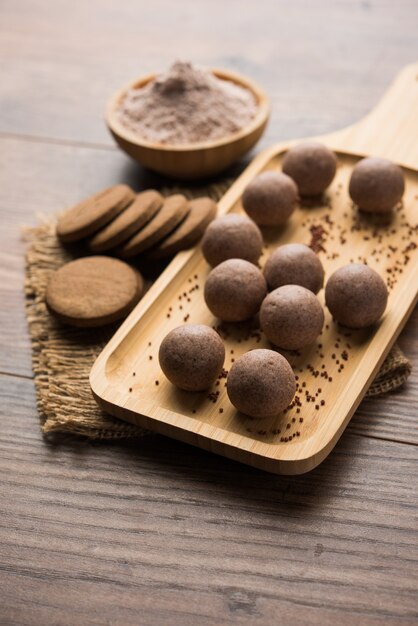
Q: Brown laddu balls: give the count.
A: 10